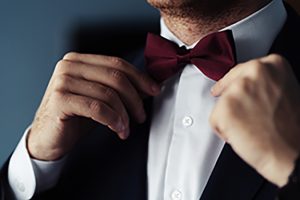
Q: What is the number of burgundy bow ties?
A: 1